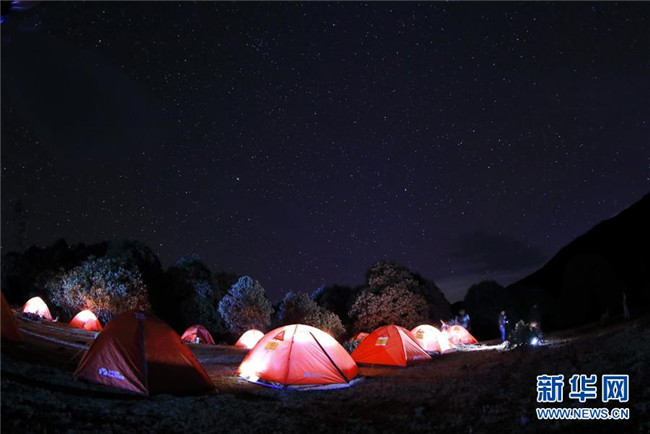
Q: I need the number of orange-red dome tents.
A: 11